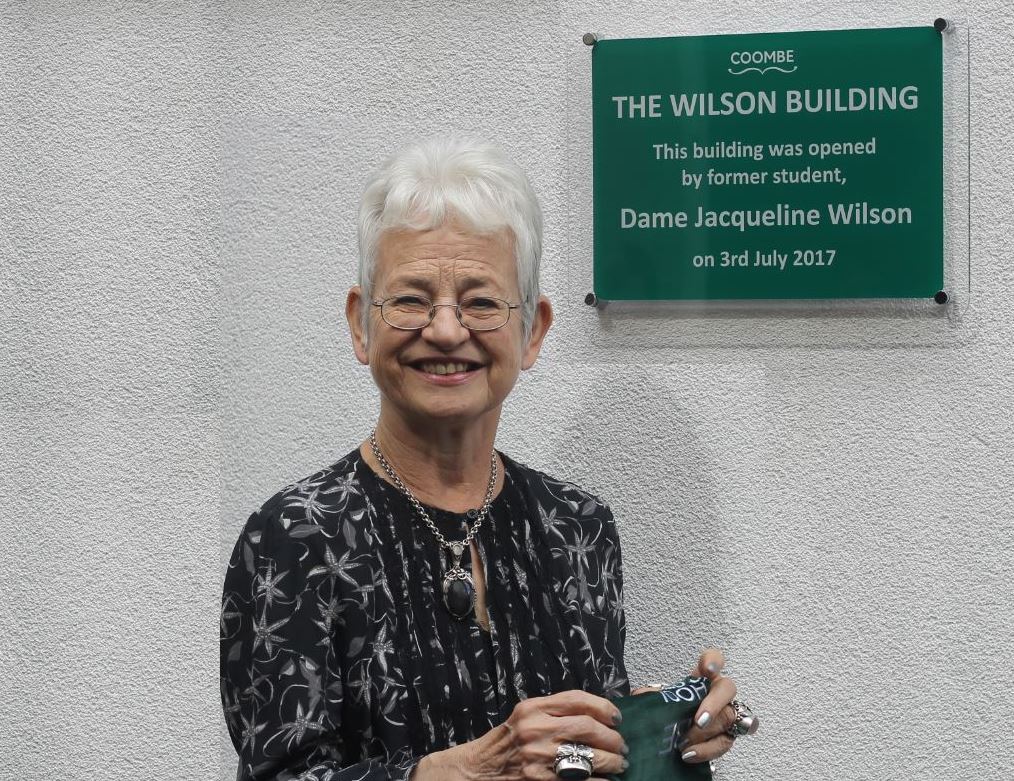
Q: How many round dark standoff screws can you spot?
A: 4